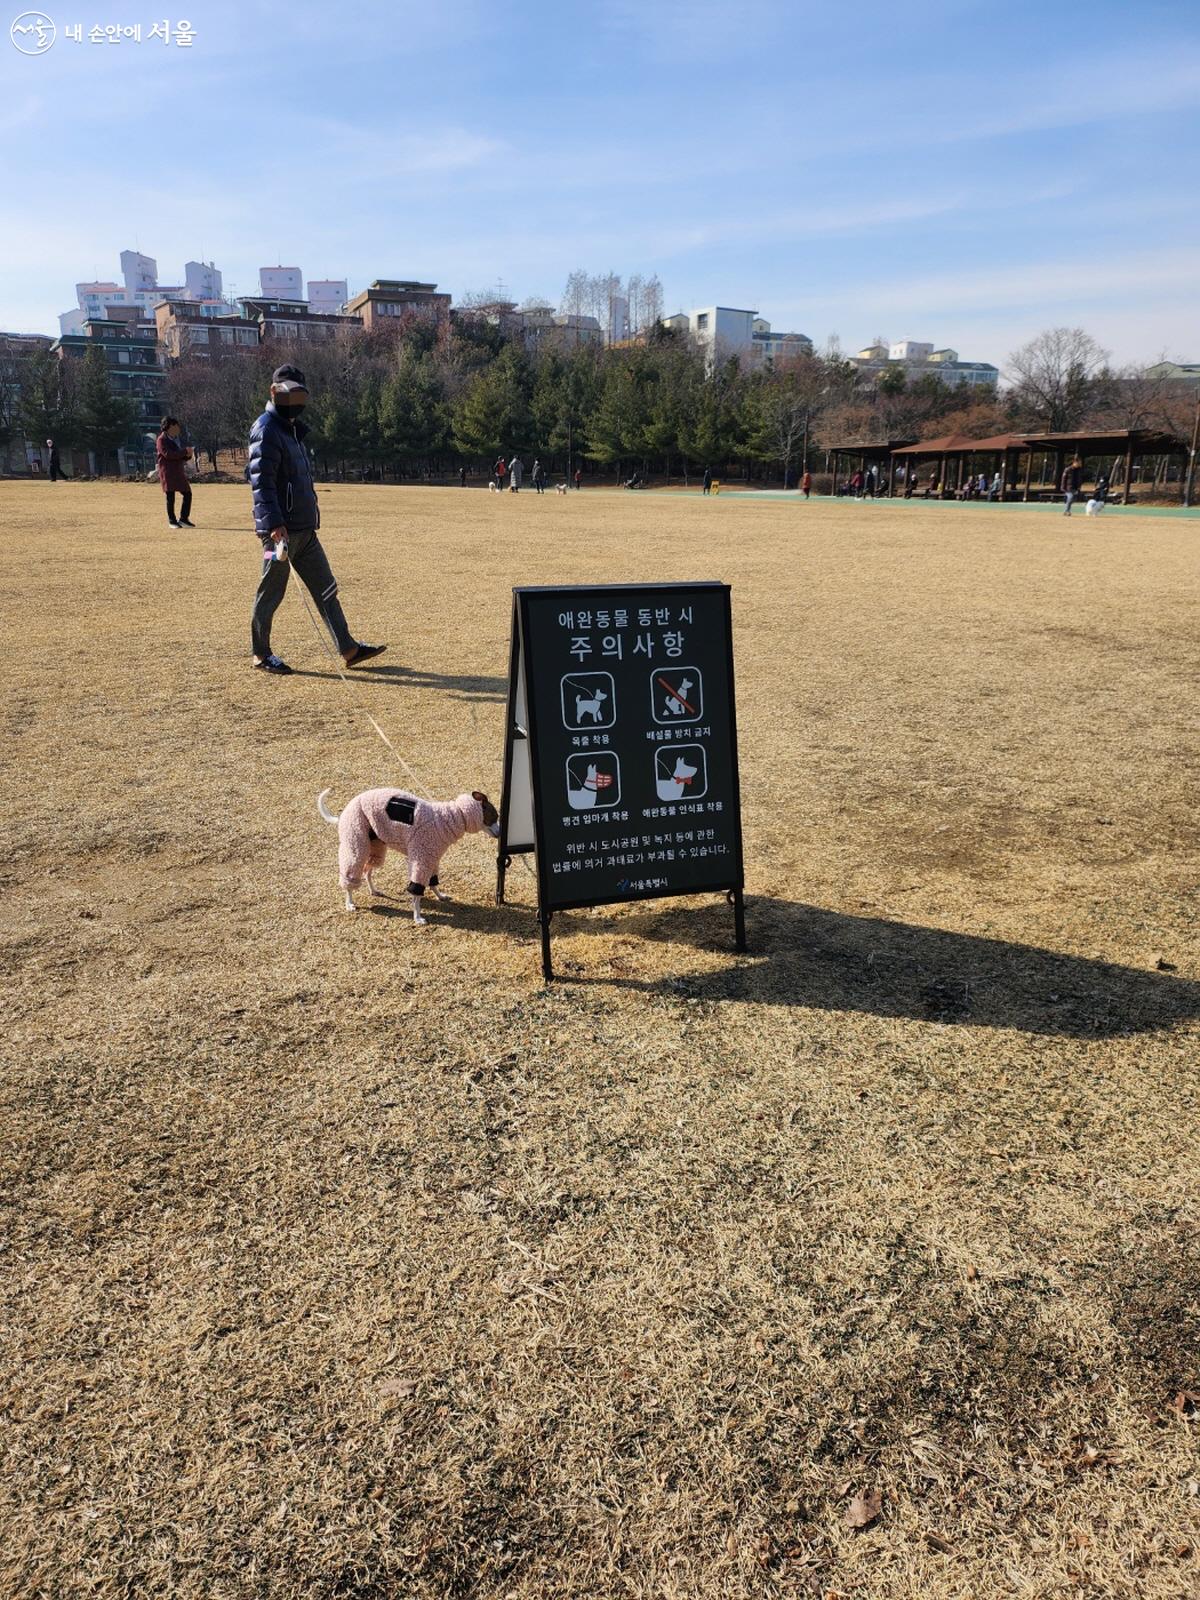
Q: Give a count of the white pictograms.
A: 4